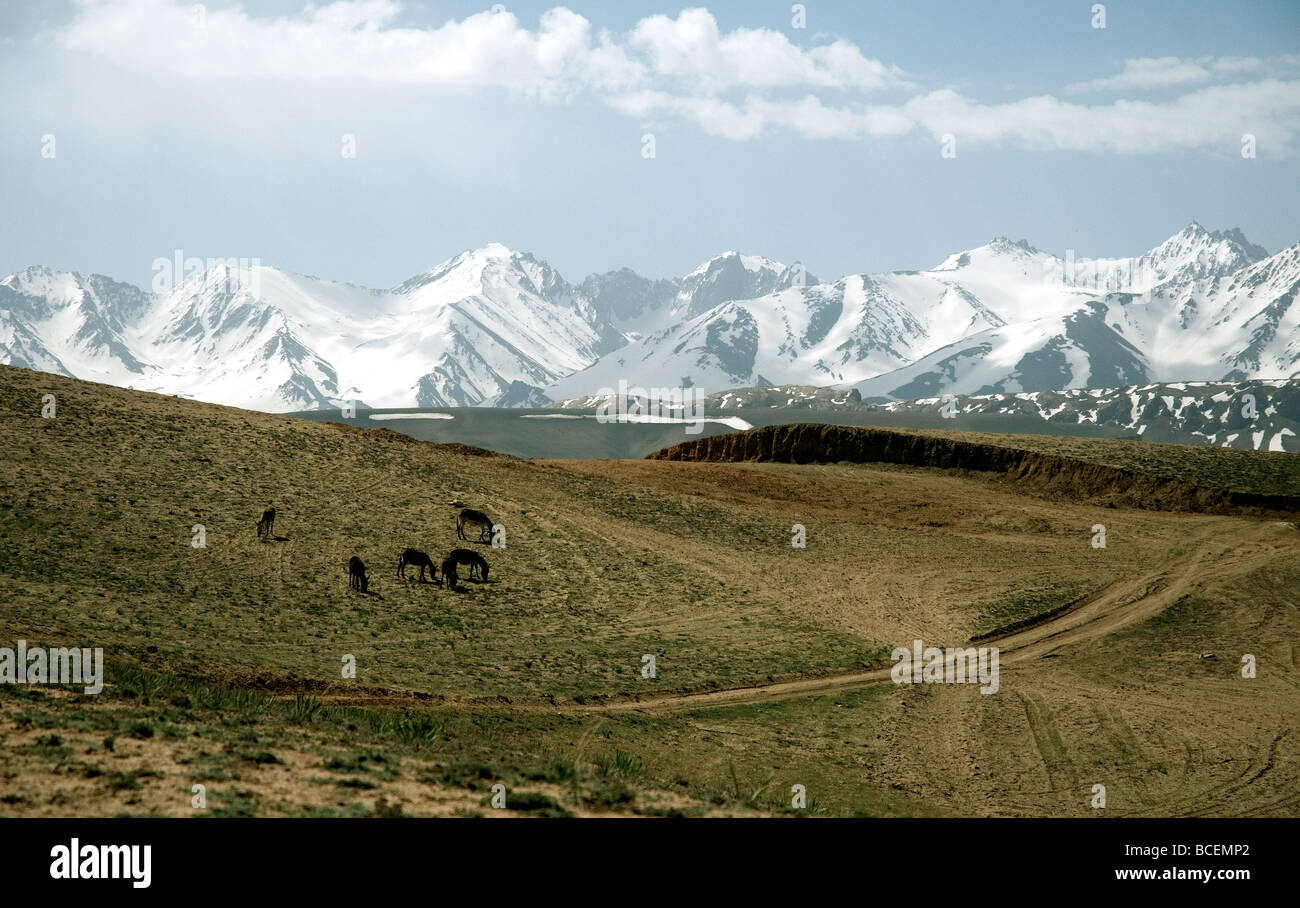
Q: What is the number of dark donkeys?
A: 6